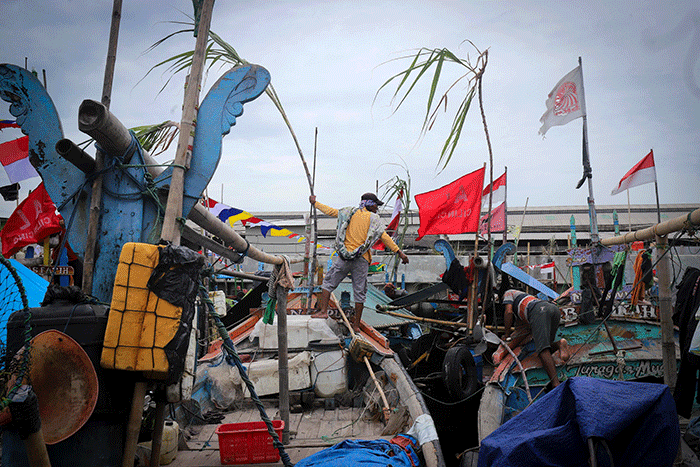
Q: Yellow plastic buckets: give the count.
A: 1